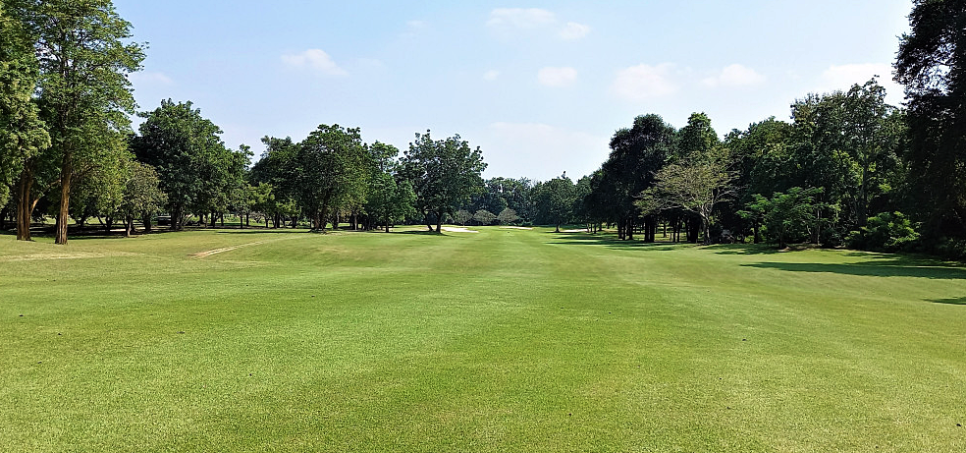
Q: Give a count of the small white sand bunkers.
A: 3